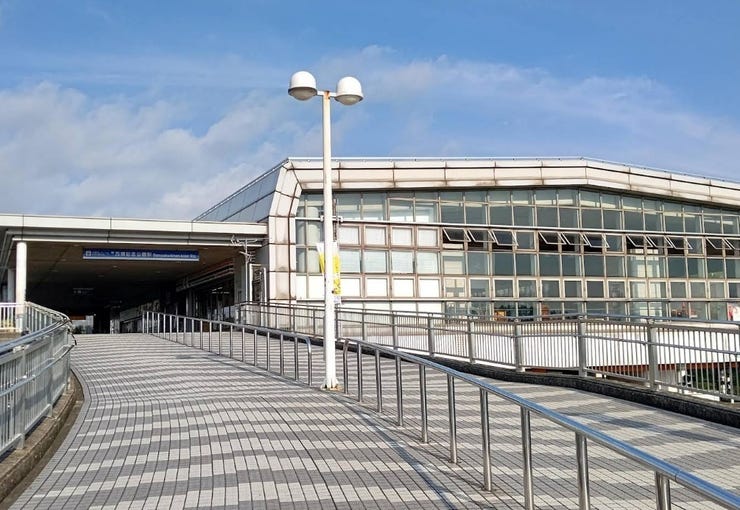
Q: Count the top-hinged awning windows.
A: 11